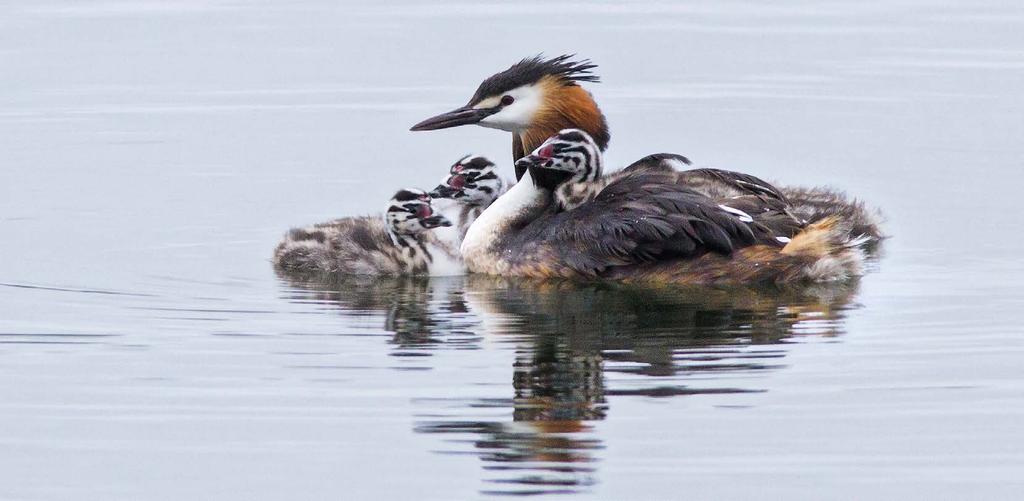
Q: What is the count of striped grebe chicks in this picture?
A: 3